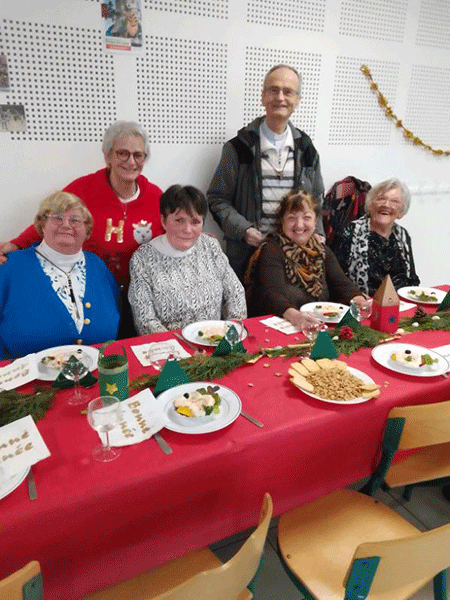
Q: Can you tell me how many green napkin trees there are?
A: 6